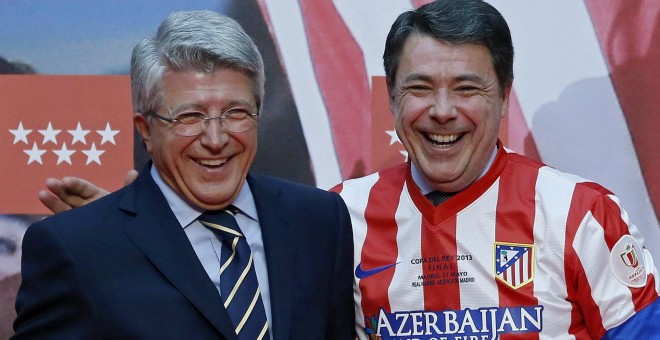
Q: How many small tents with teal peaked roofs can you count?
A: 0